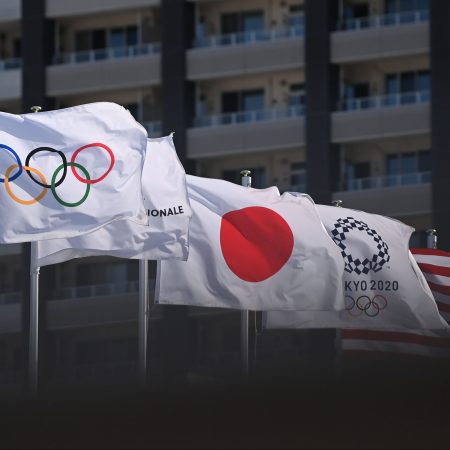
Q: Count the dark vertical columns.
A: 4